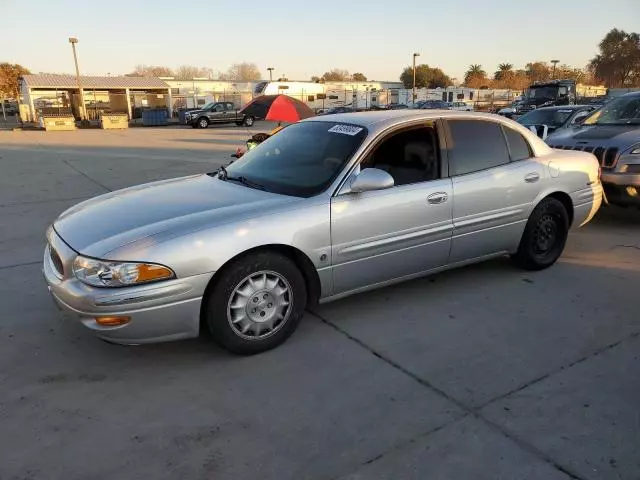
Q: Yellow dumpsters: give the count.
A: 2